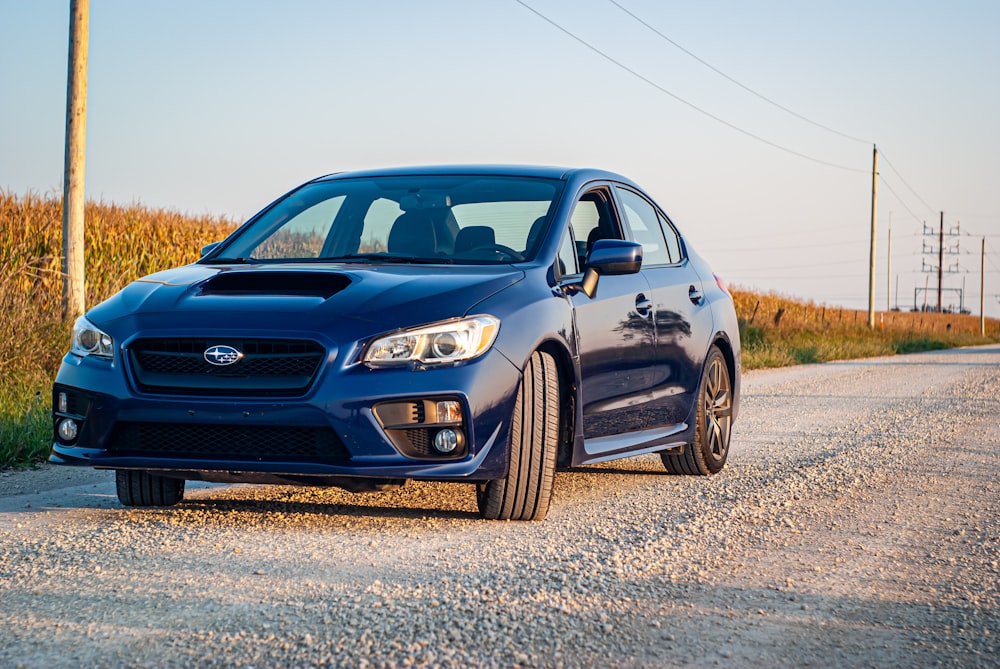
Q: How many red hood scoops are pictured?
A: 0